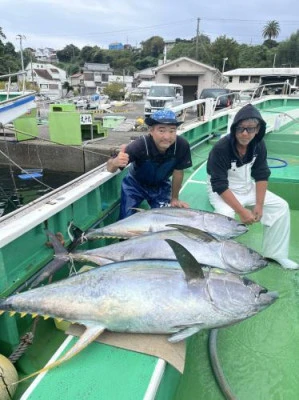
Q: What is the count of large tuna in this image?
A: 3